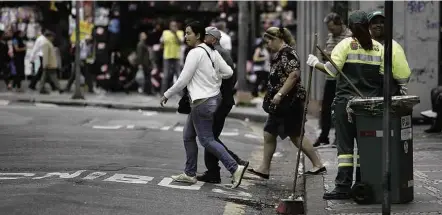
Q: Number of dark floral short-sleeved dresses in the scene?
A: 1